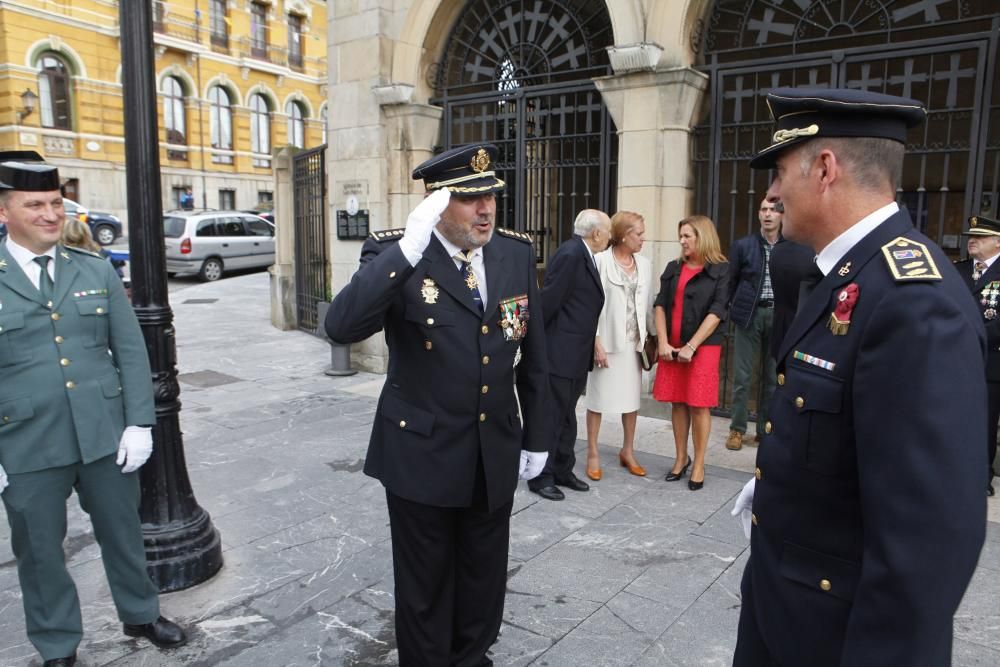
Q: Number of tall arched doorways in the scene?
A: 2